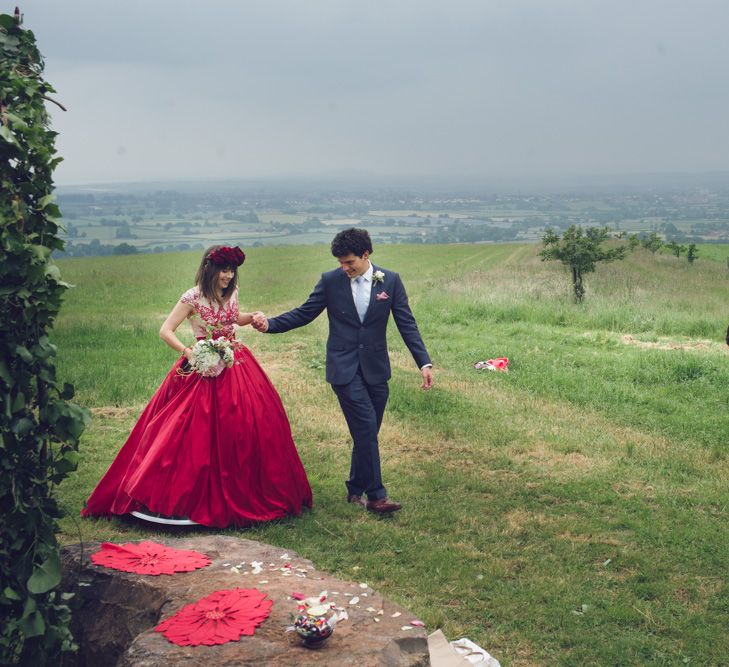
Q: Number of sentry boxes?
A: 0